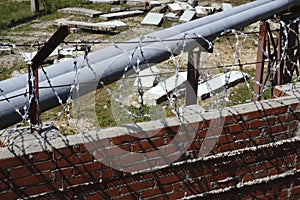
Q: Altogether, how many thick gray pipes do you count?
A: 2